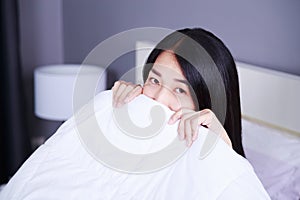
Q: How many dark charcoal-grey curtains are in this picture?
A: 1